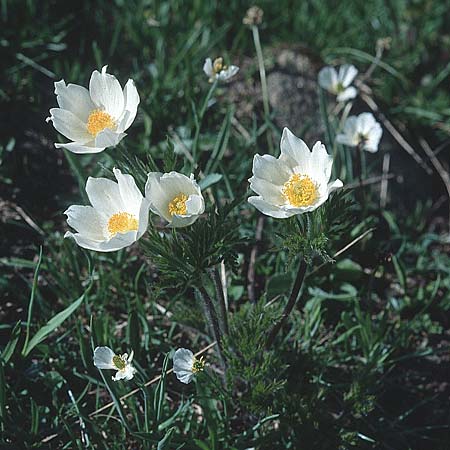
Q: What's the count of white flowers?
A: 9